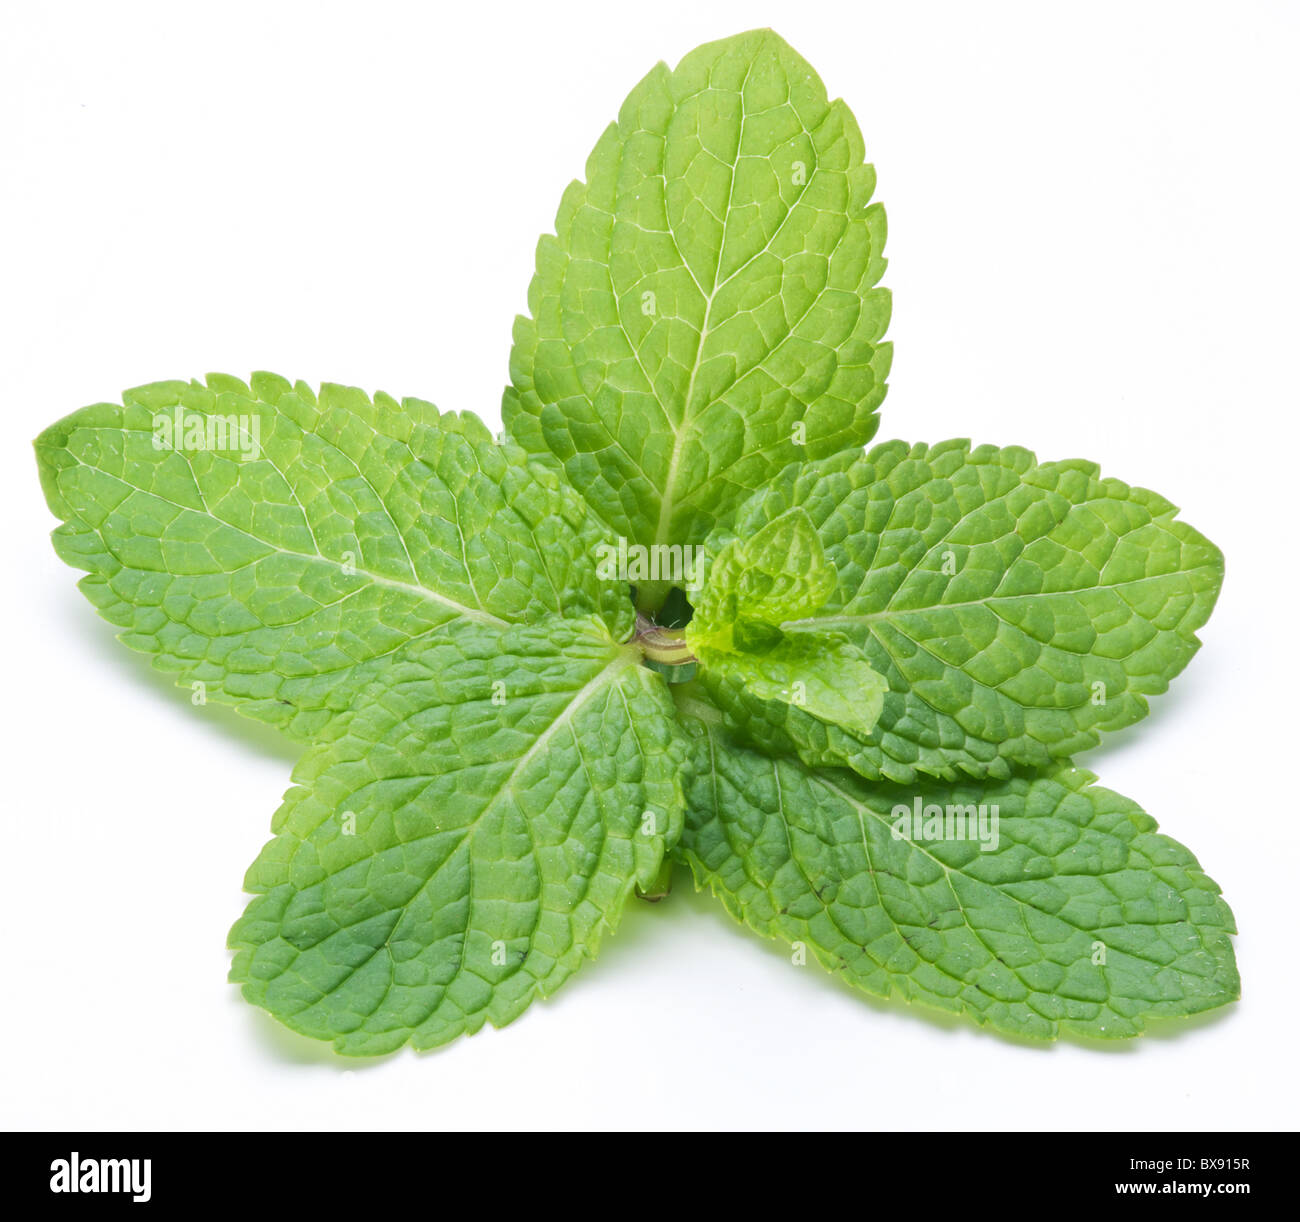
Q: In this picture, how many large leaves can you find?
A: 5